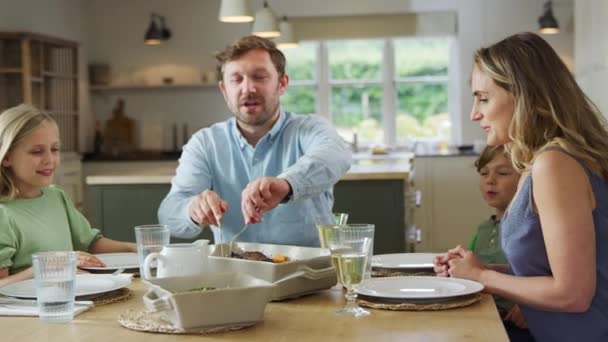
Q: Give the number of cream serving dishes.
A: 2